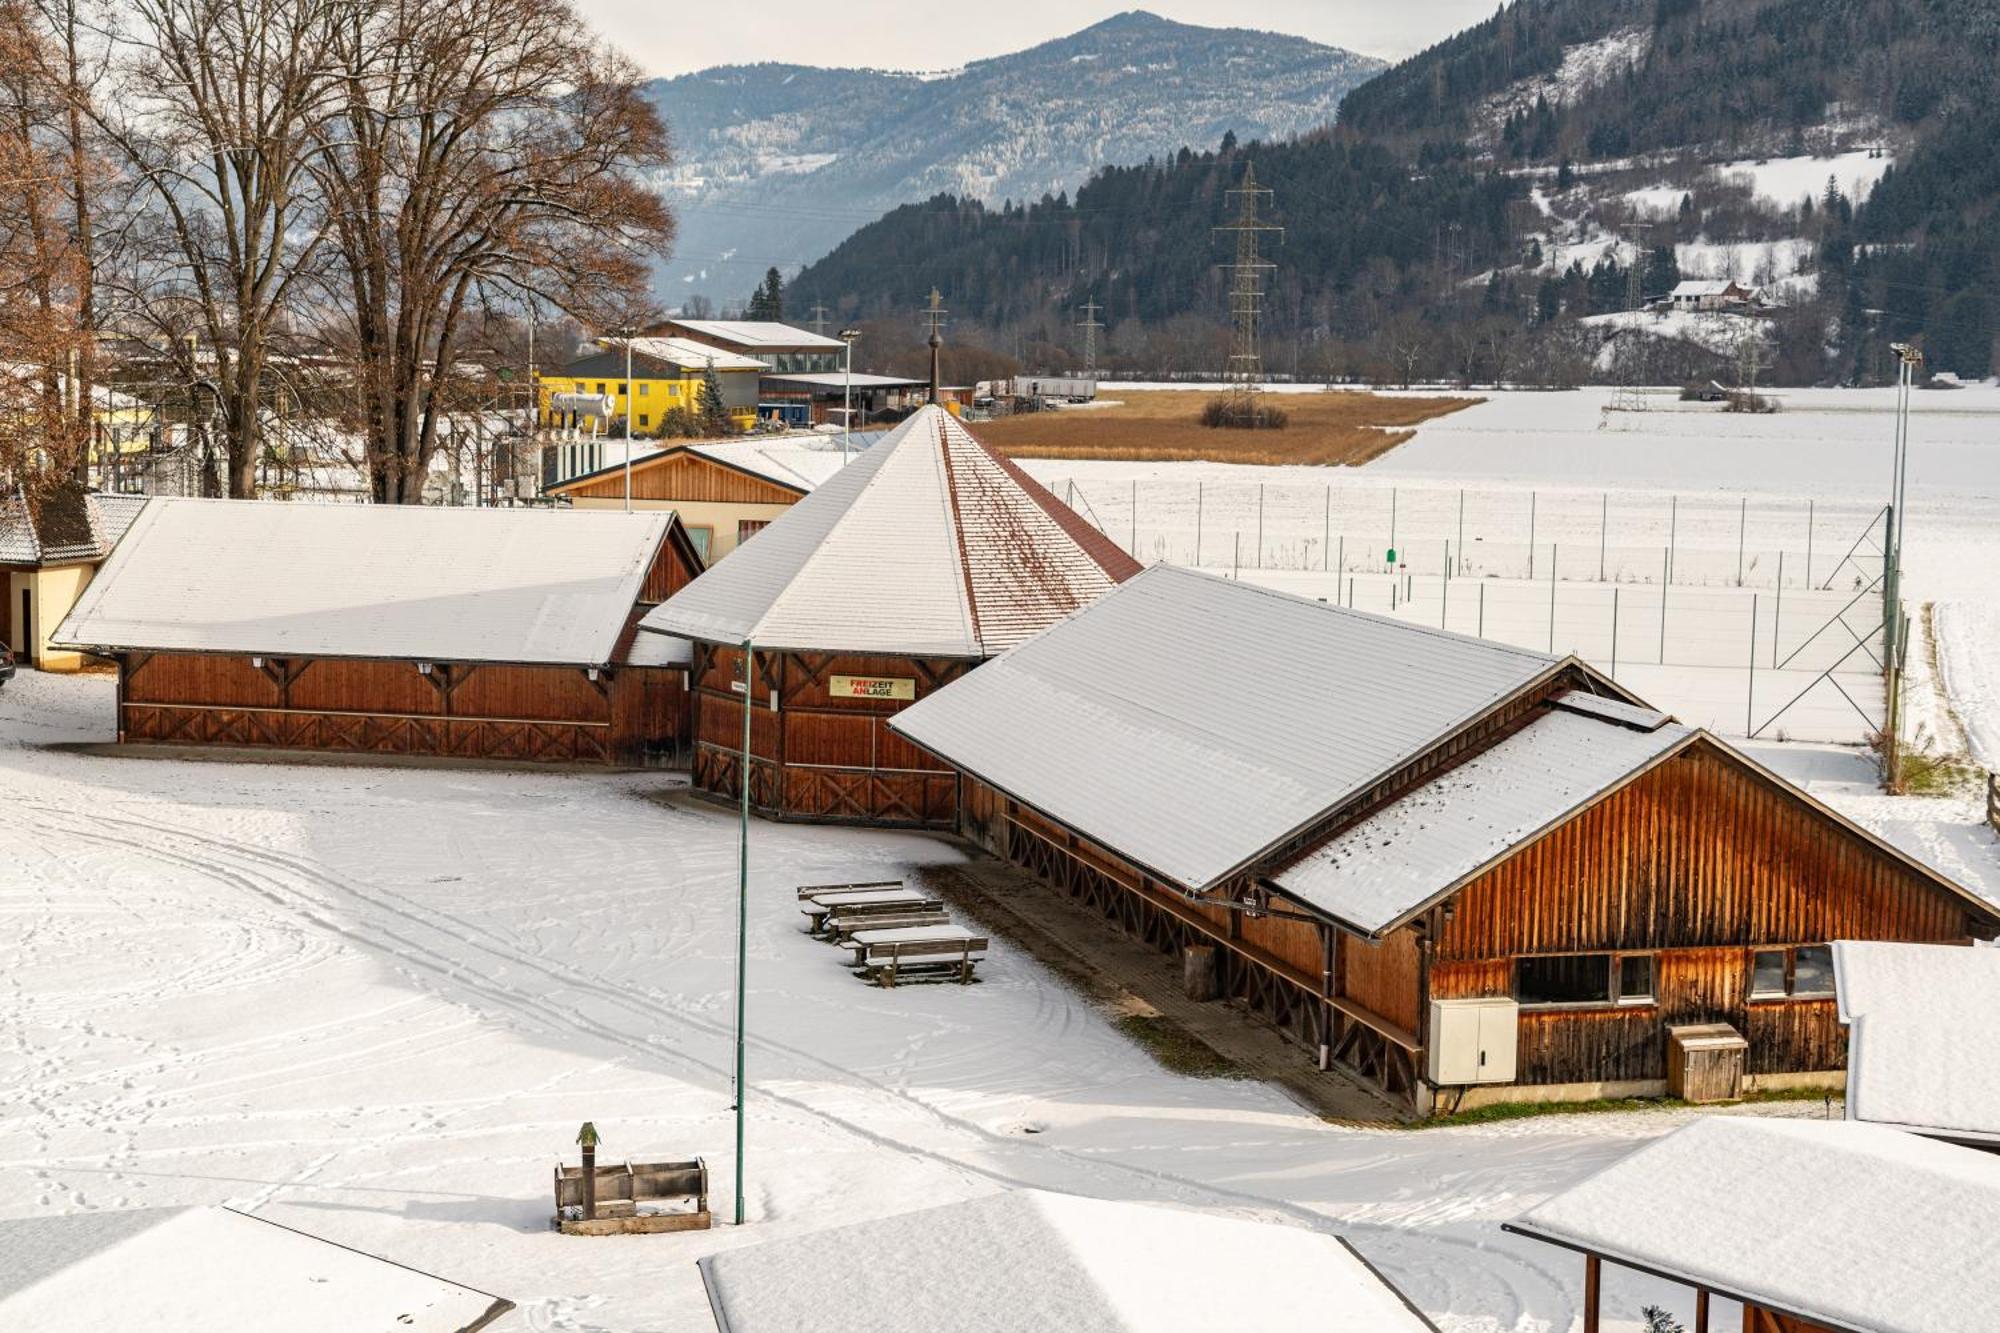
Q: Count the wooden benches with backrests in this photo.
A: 4